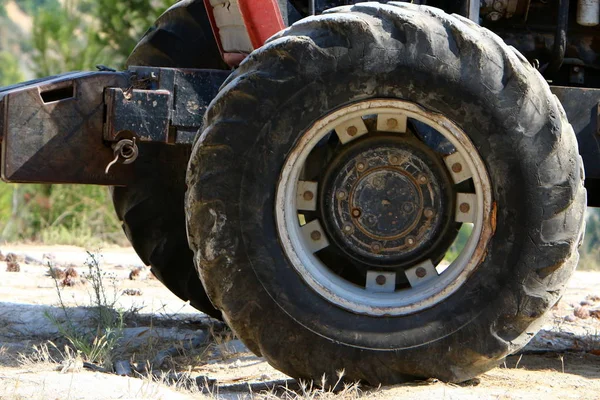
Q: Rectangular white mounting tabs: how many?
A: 8